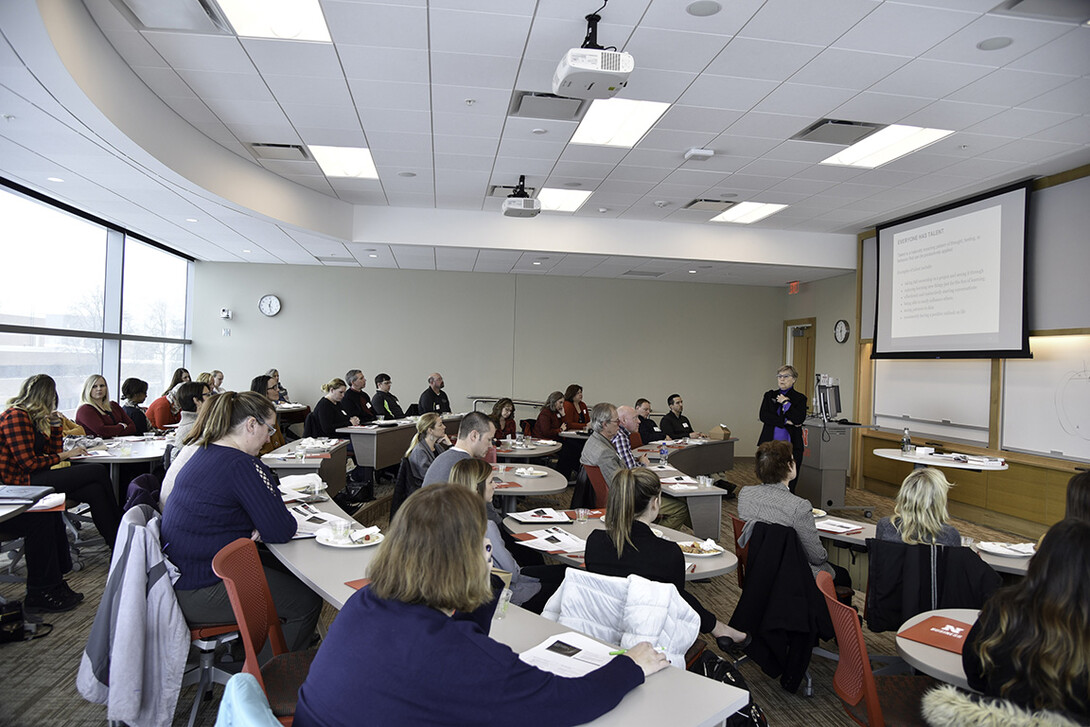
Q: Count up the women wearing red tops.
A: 6